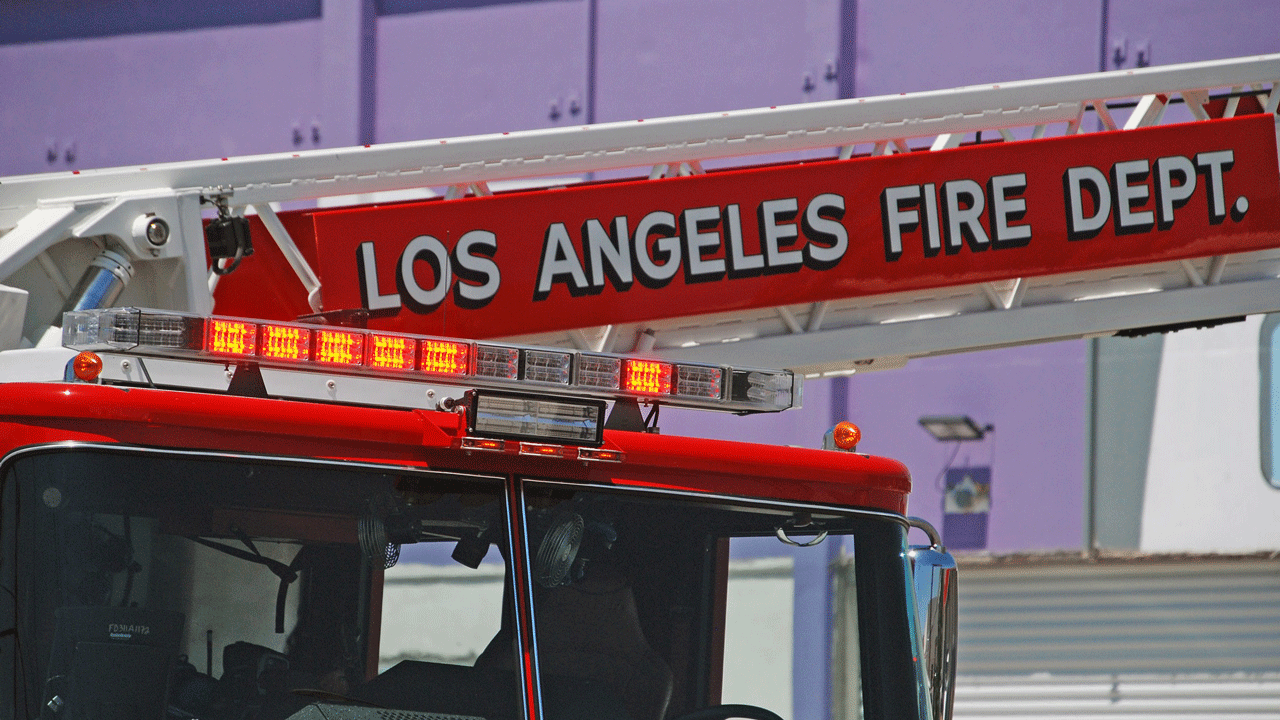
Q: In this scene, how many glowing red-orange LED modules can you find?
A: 6